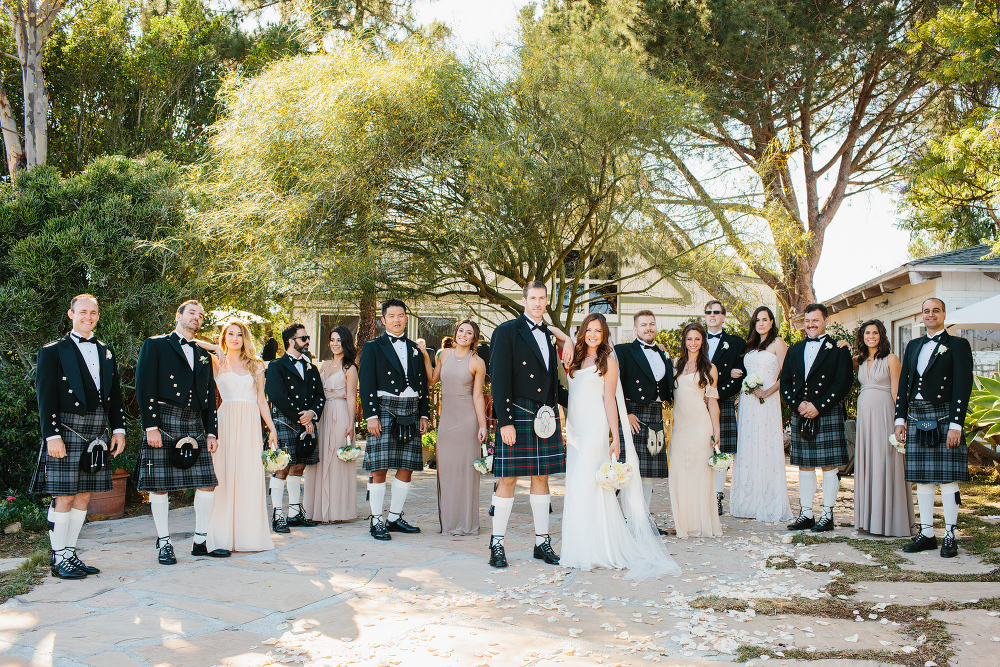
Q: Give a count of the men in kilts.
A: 9